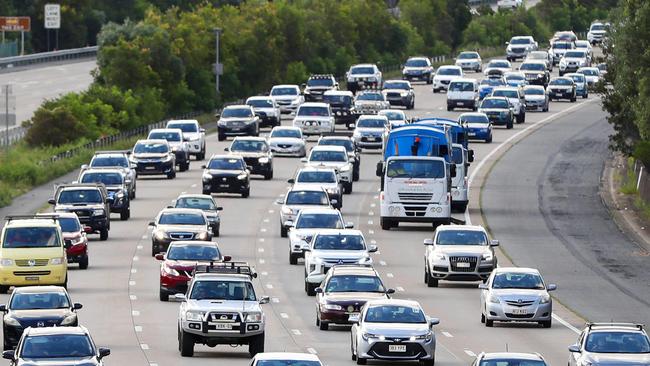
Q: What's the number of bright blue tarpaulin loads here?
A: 2